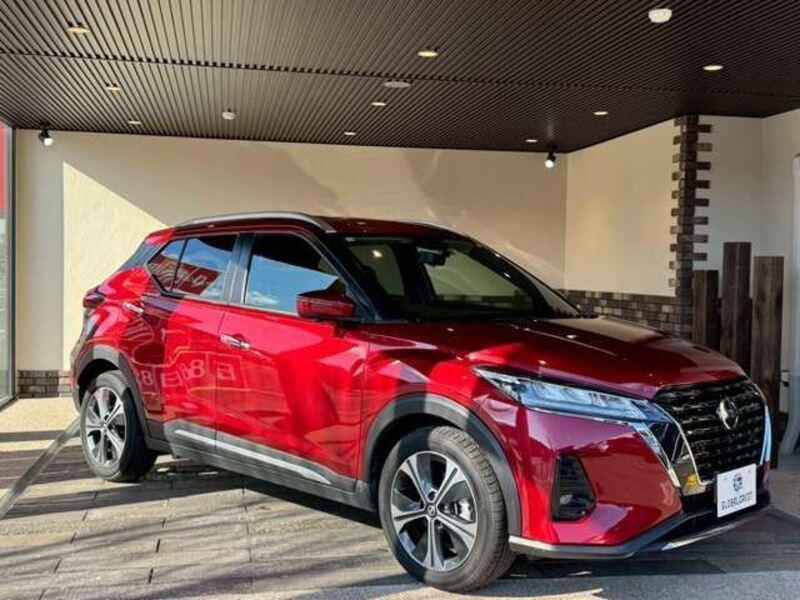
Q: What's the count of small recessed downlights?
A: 9